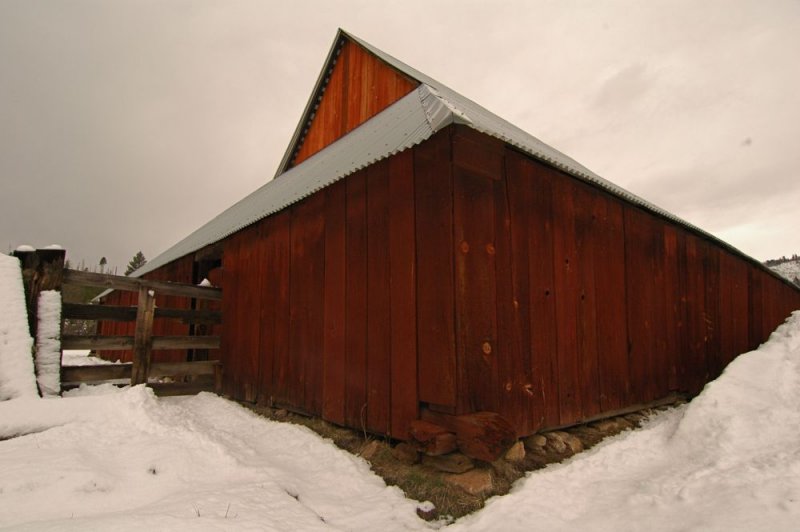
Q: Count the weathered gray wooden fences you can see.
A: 1